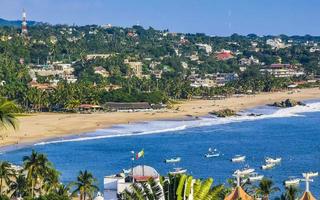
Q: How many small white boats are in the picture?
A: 10